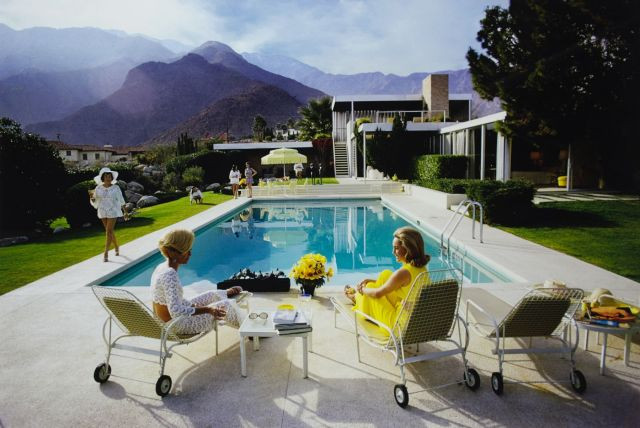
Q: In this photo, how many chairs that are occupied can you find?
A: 2